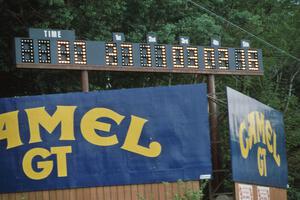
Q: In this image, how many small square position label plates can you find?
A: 5